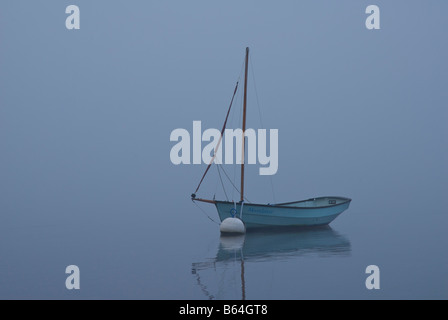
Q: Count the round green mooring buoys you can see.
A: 0